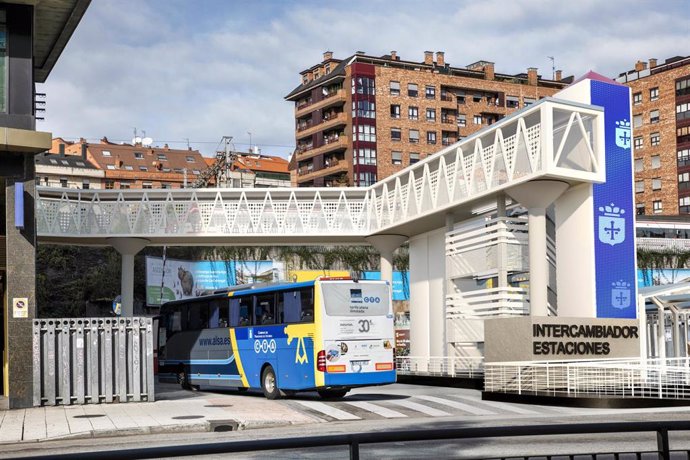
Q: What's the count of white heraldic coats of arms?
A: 3